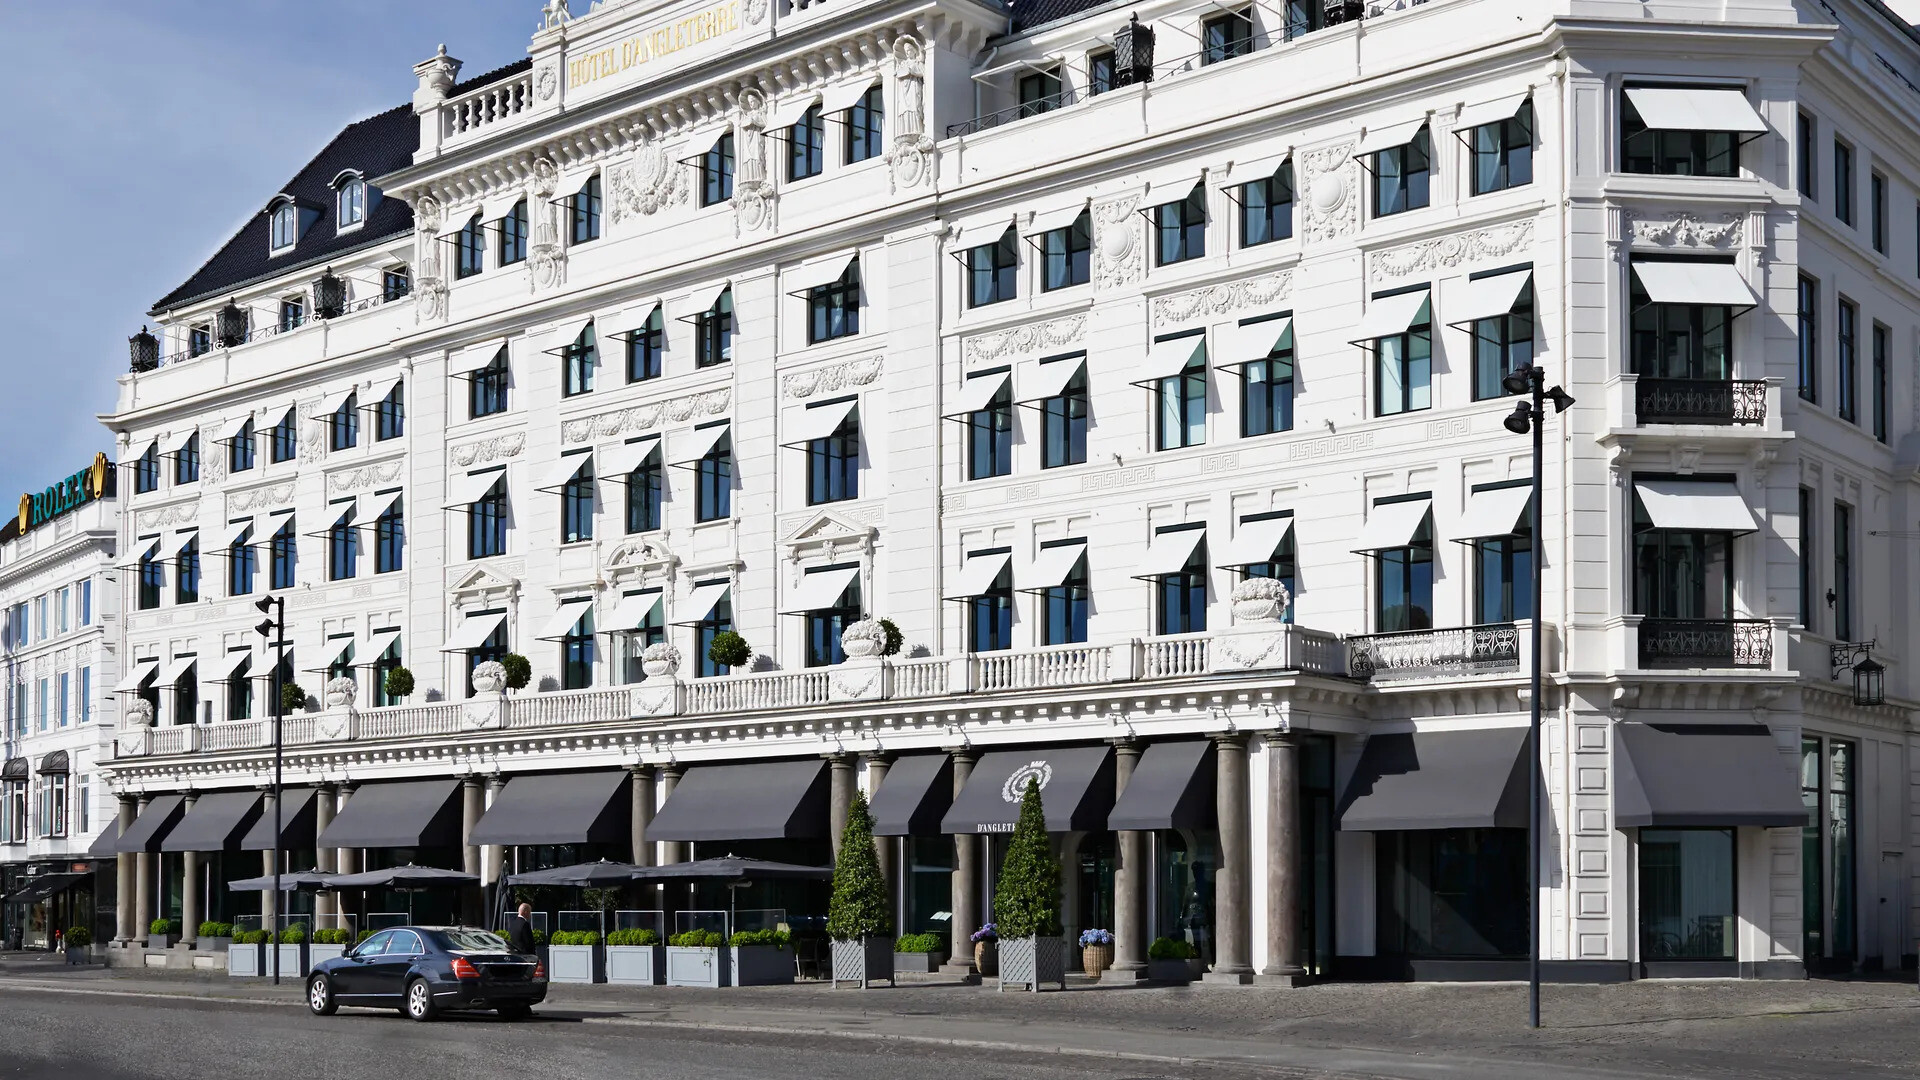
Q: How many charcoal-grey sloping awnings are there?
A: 12